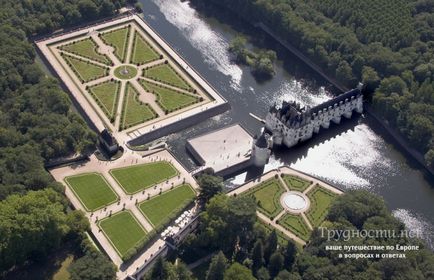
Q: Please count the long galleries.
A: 1